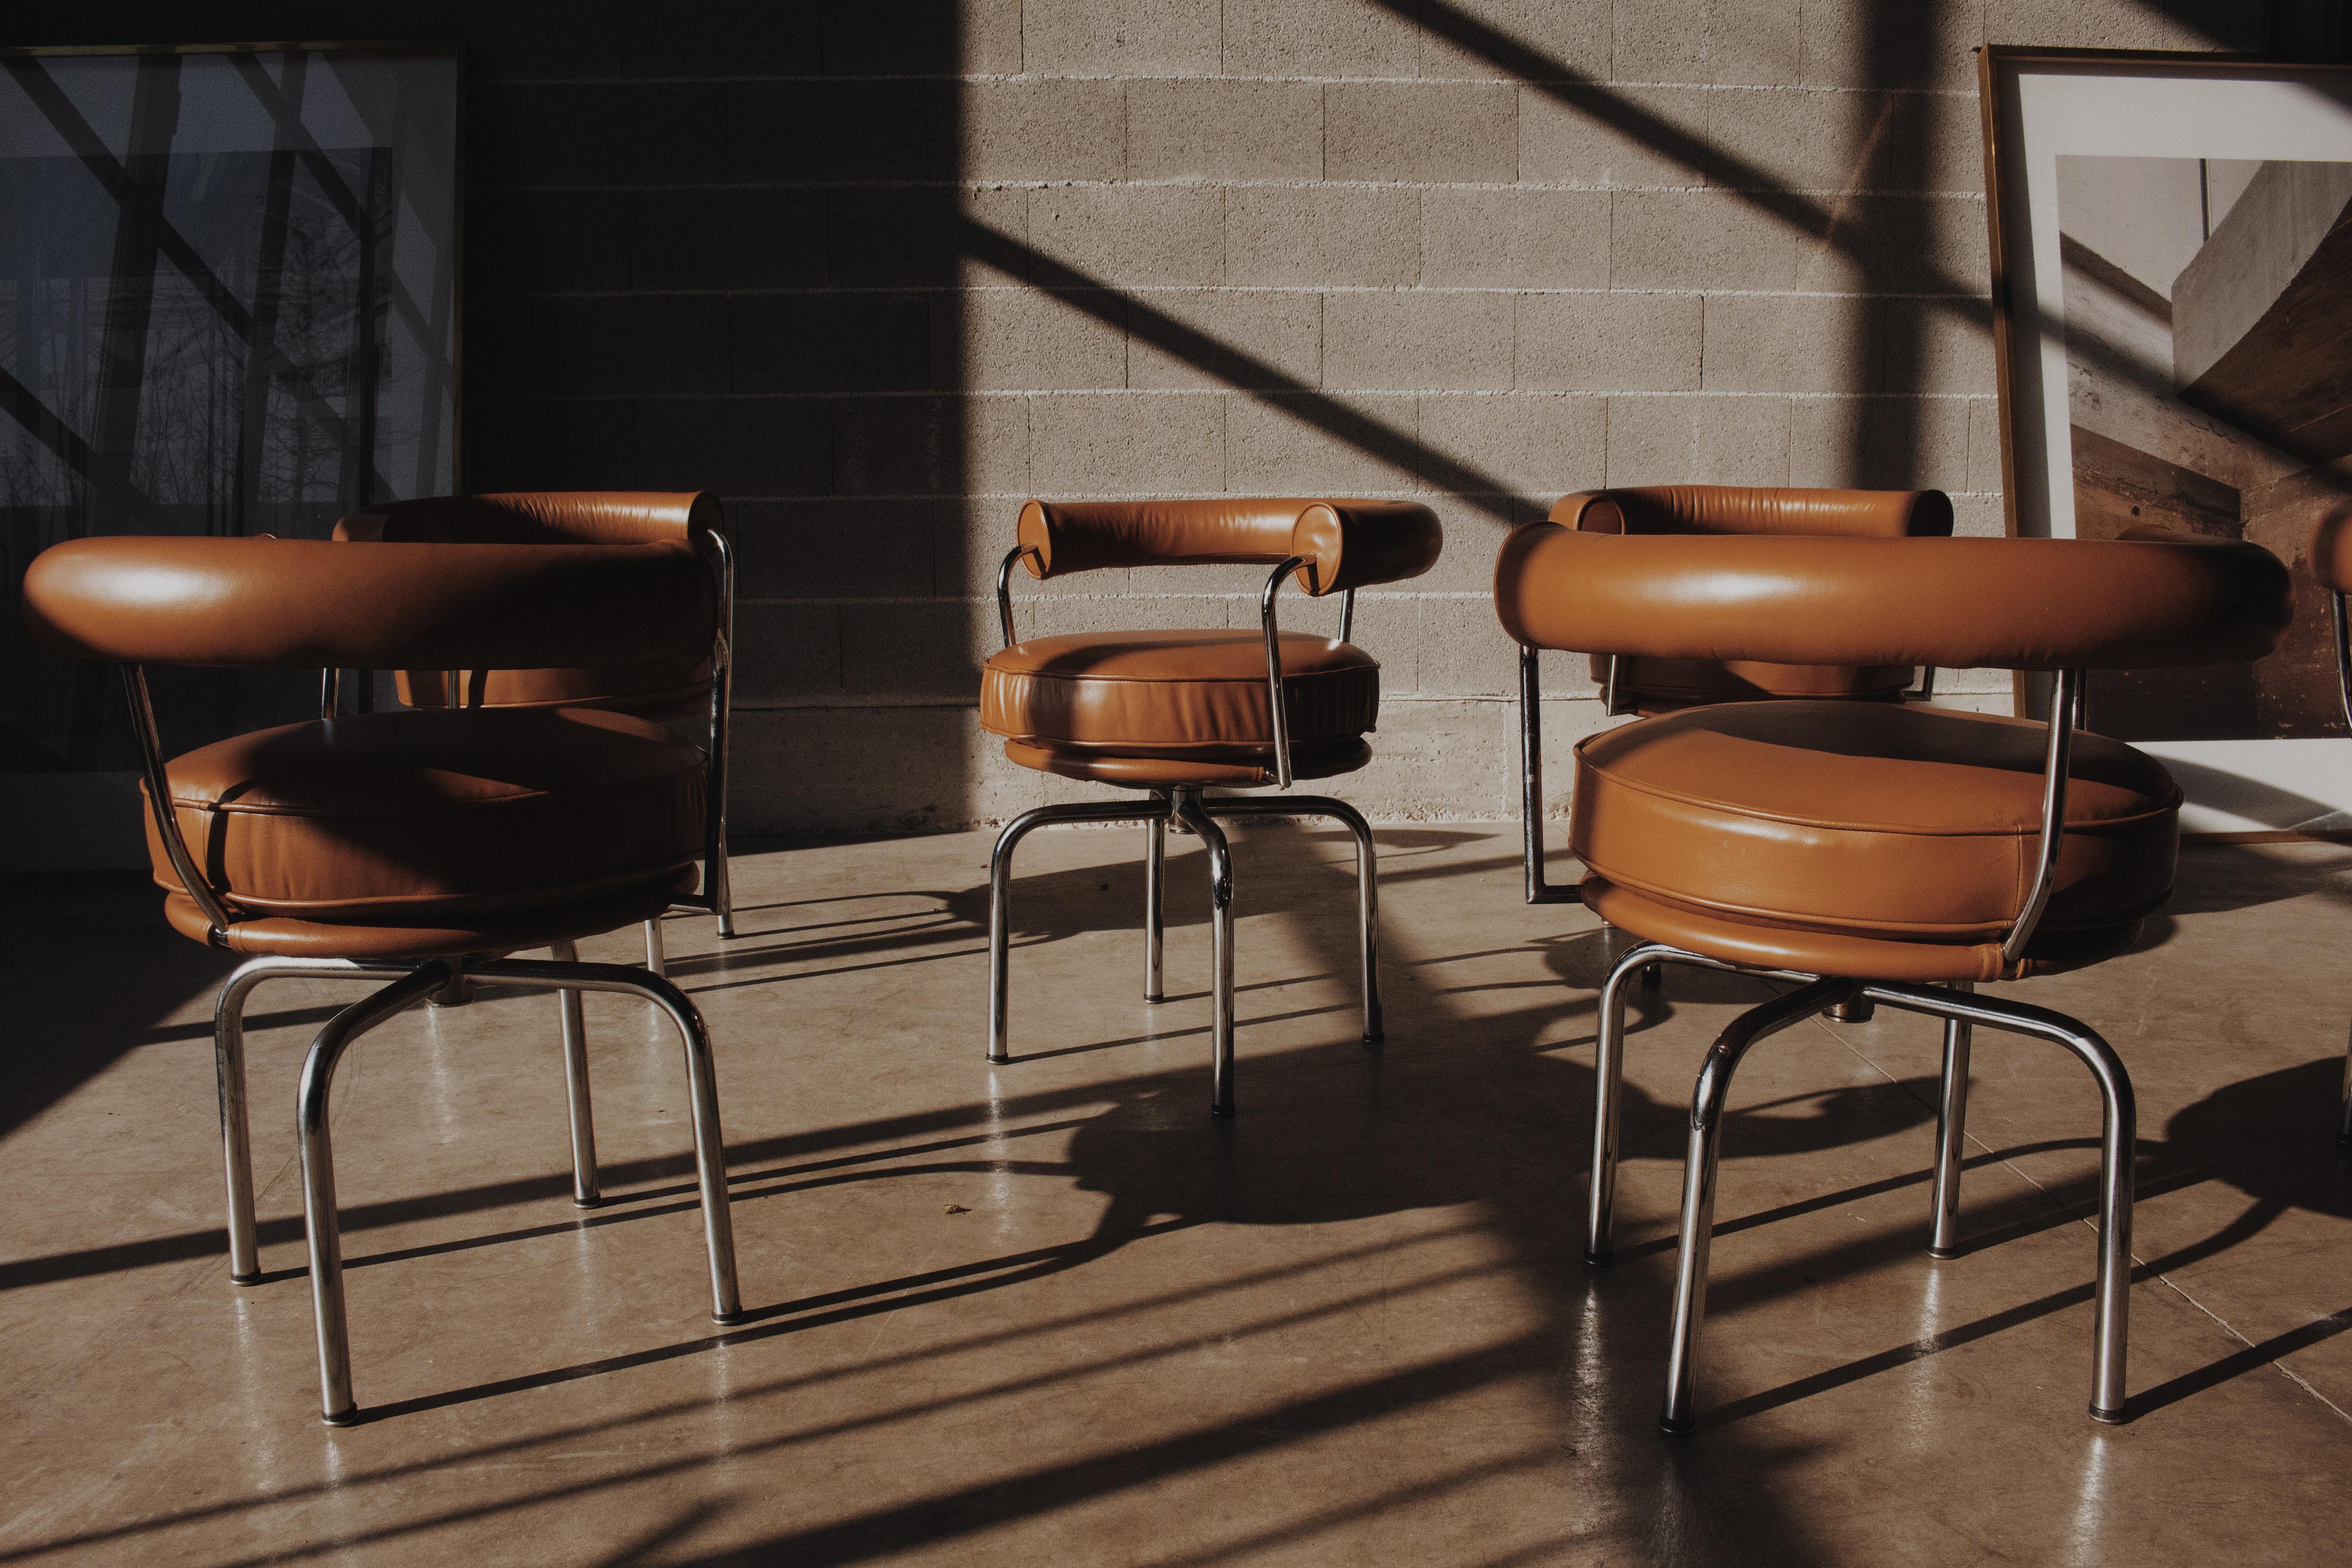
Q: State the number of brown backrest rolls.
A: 6